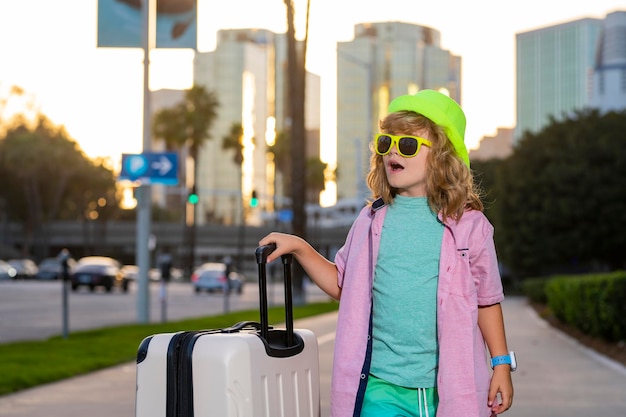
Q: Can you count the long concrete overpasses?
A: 1